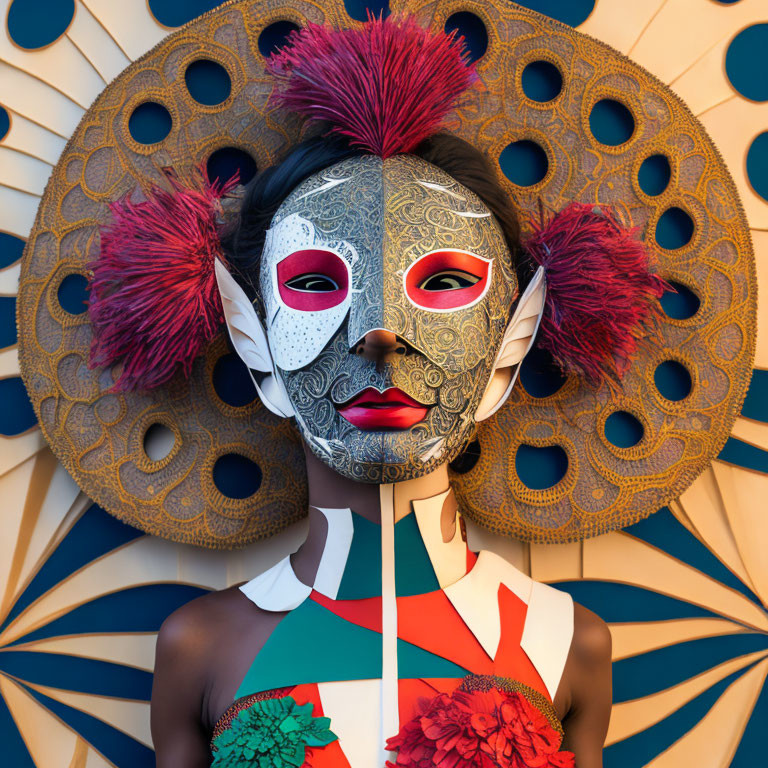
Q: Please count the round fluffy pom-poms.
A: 3